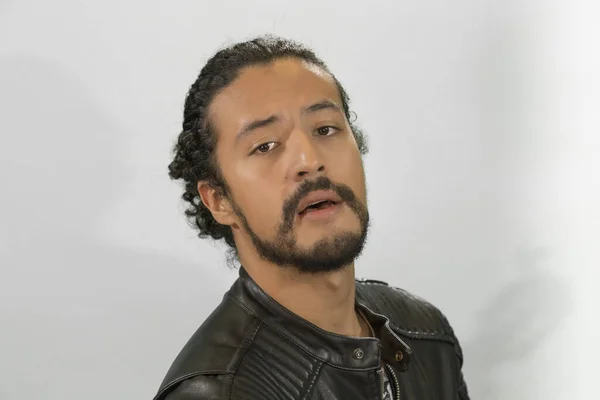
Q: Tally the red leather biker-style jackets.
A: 0